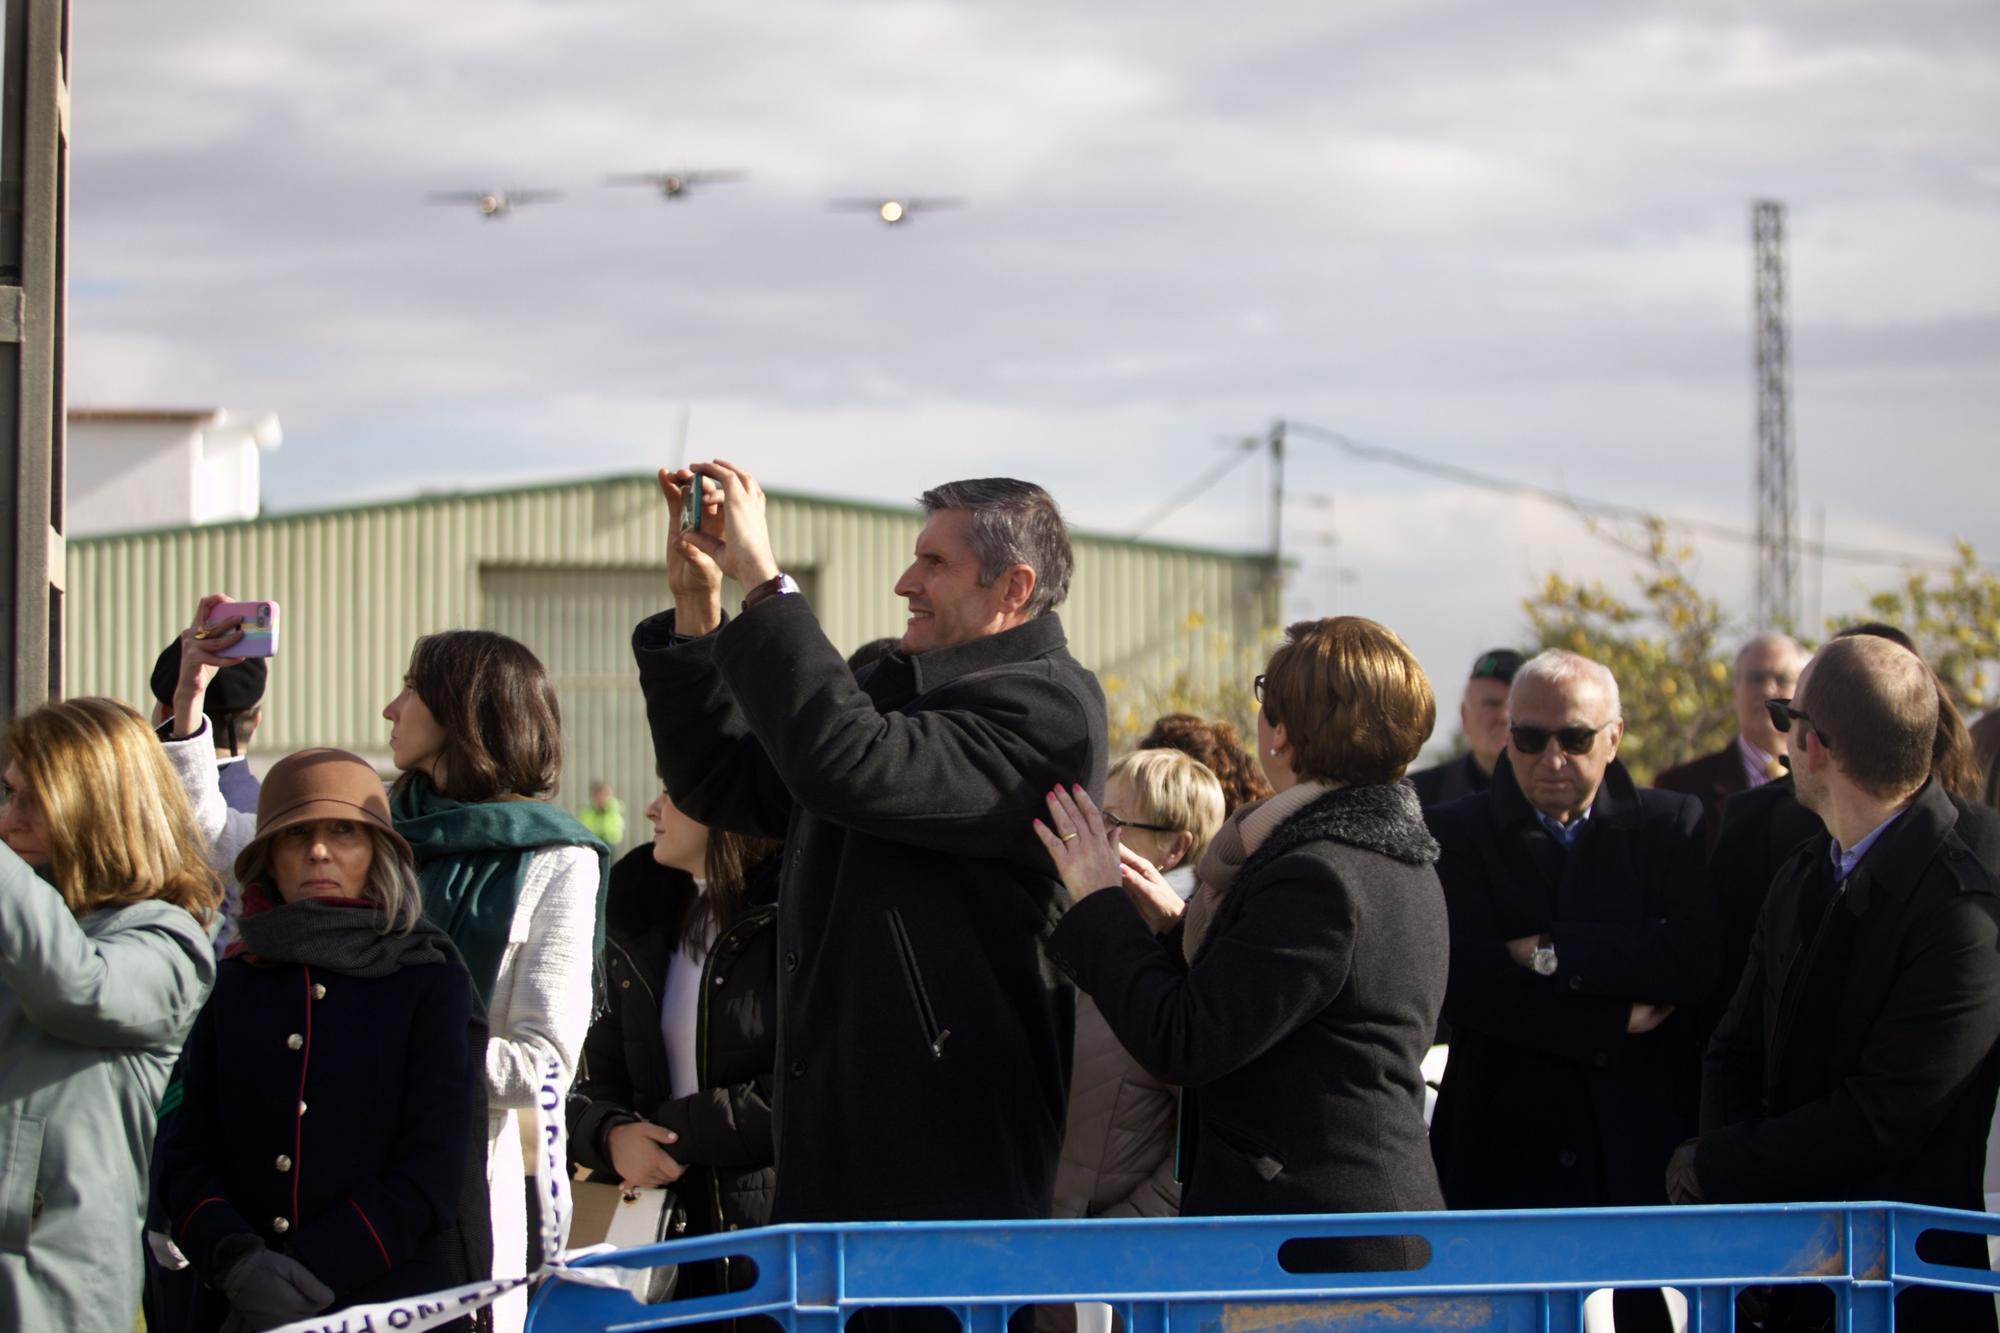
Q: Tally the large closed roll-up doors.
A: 1